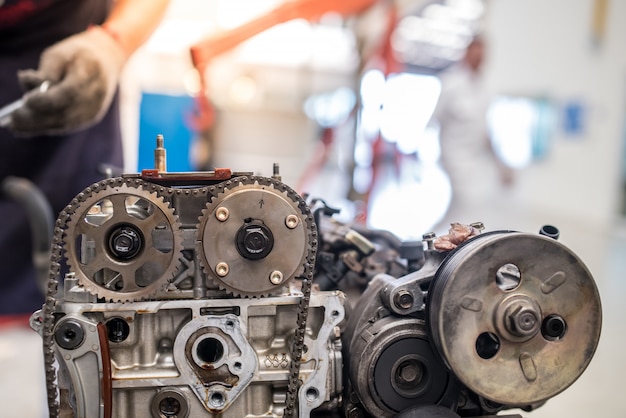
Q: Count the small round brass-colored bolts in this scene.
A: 4